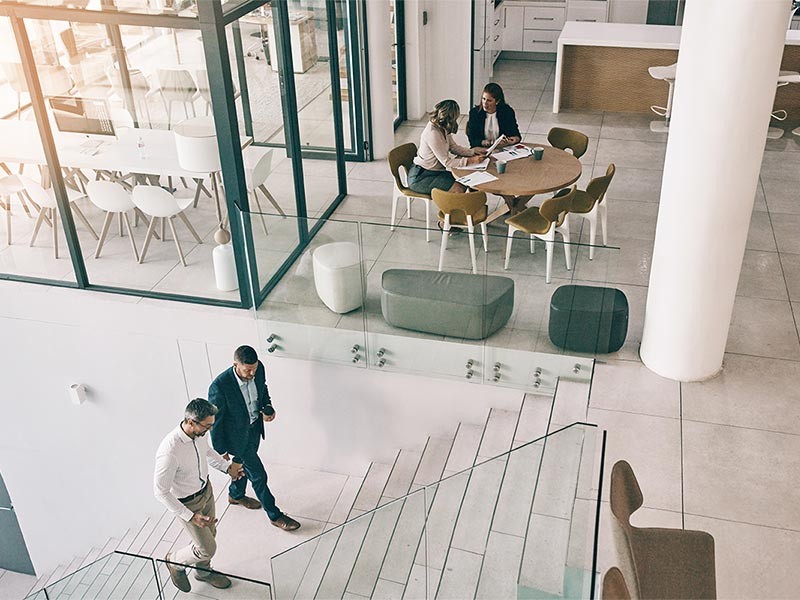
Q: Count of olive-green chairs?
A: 5